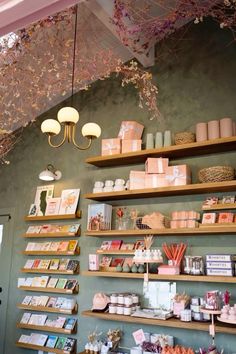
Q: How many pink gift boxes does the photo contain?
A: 7